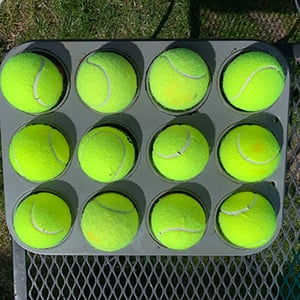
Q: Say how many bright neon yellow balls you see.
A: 12